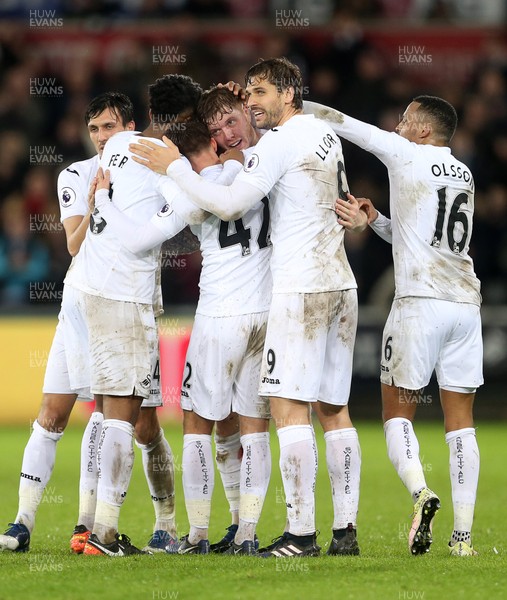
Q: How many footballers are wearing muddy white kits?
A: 6